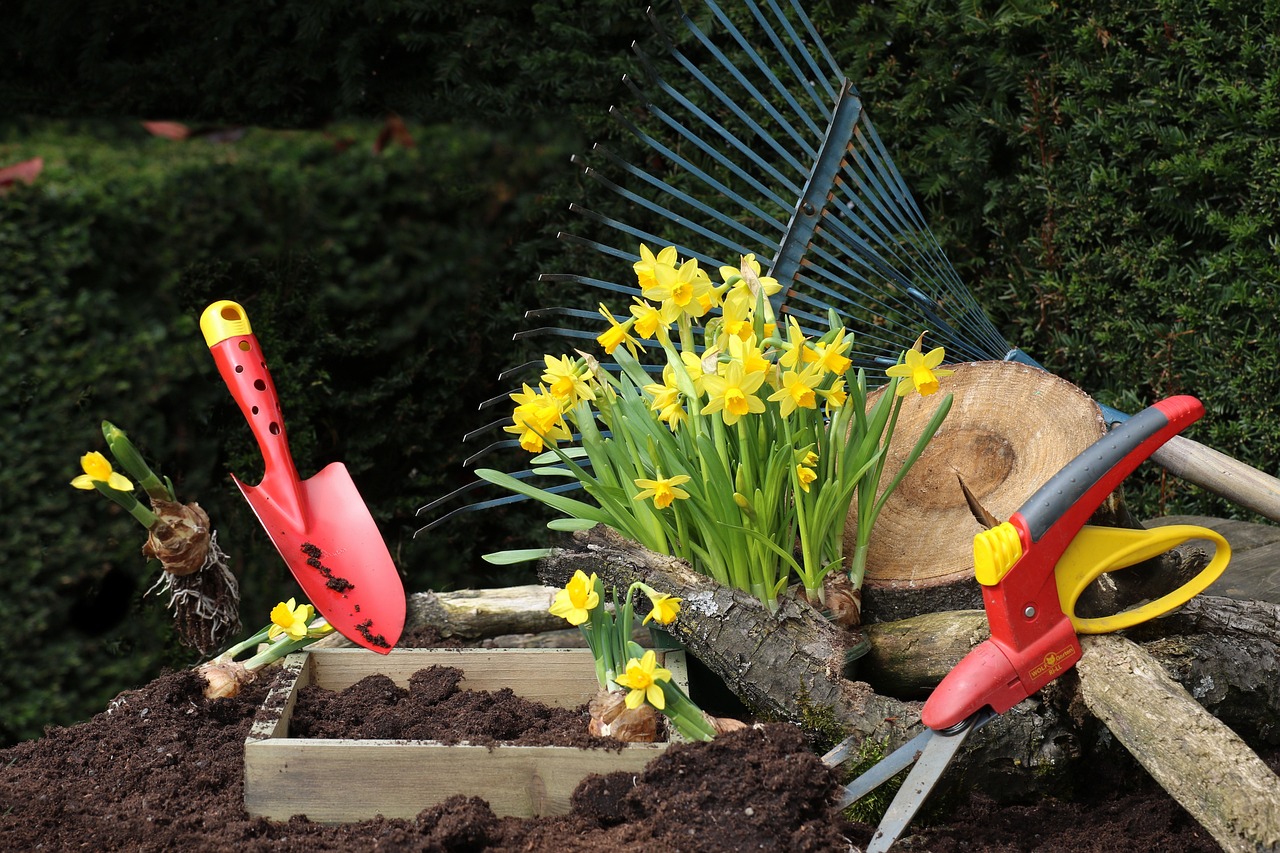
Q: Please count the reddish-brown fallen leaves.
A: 3